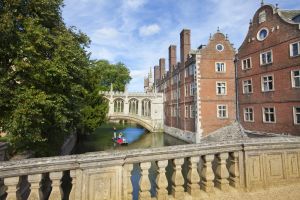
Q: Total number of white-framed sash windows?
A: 12